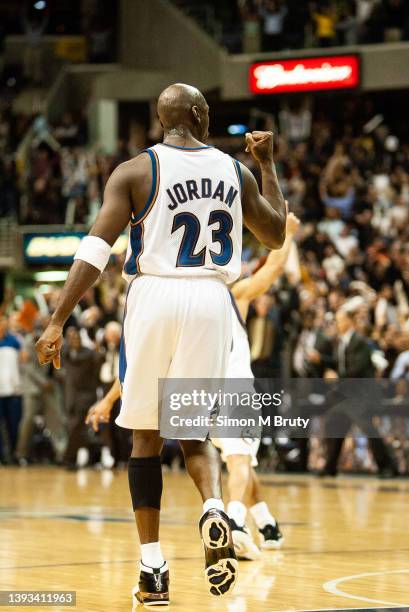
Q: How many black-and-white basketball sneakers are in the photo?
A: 4